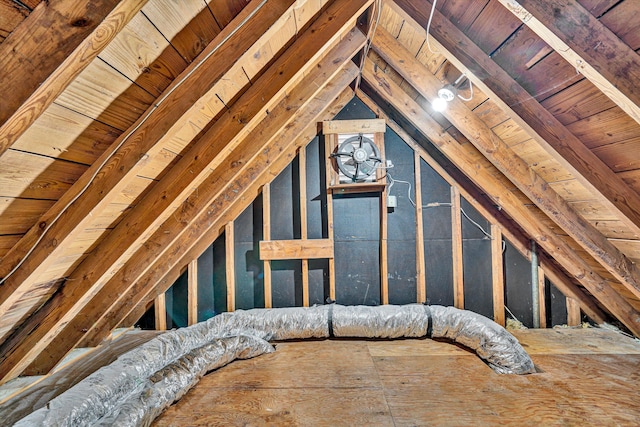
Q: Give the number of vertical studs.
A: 12